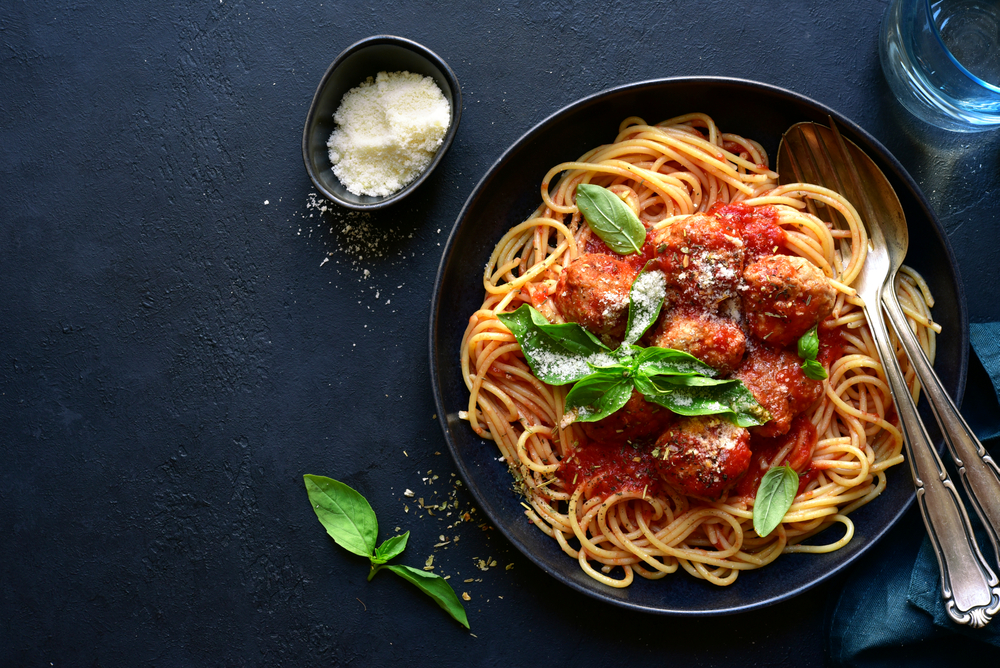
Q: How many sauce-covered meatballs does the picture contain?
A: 7